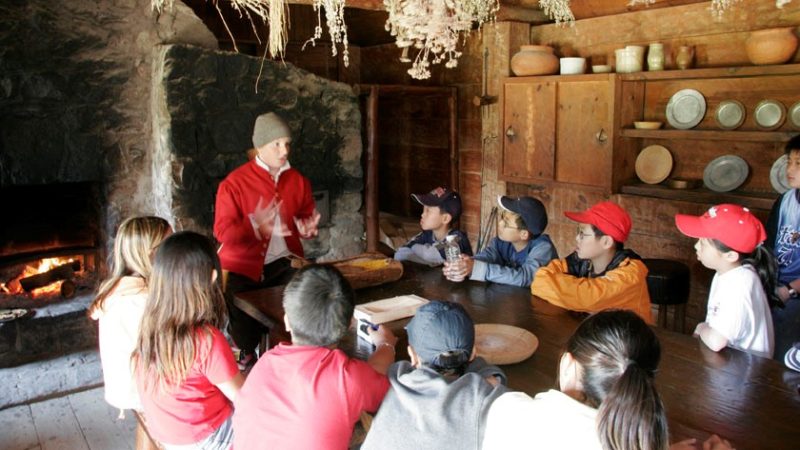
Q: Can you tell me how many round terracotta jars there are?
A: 2